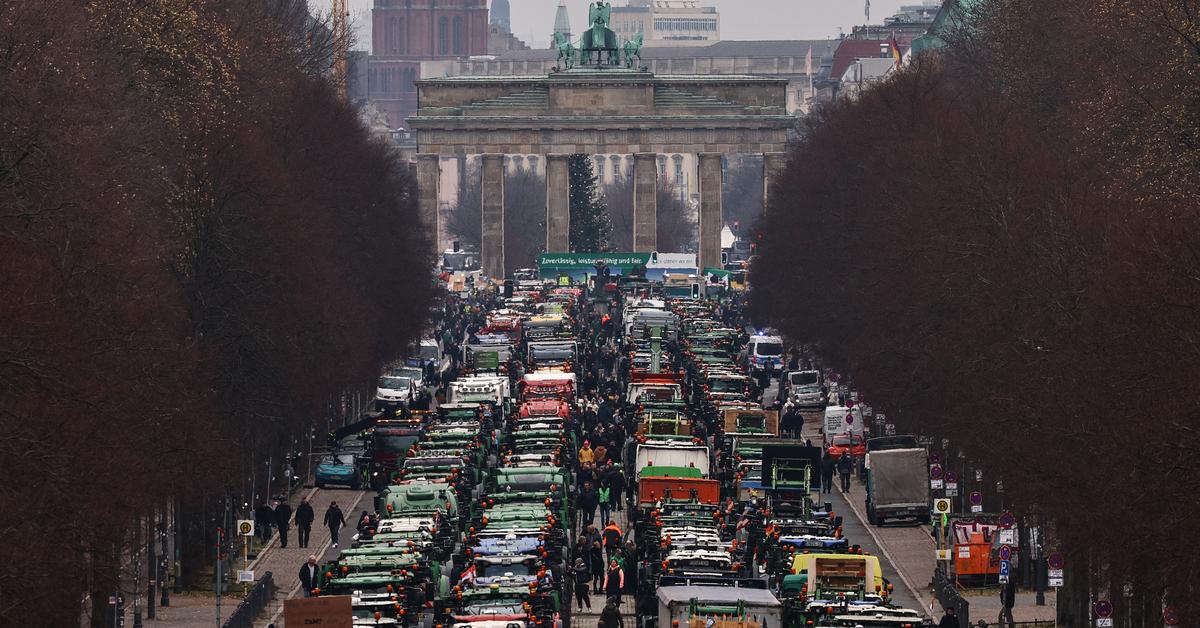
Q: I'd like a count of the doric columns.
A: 6